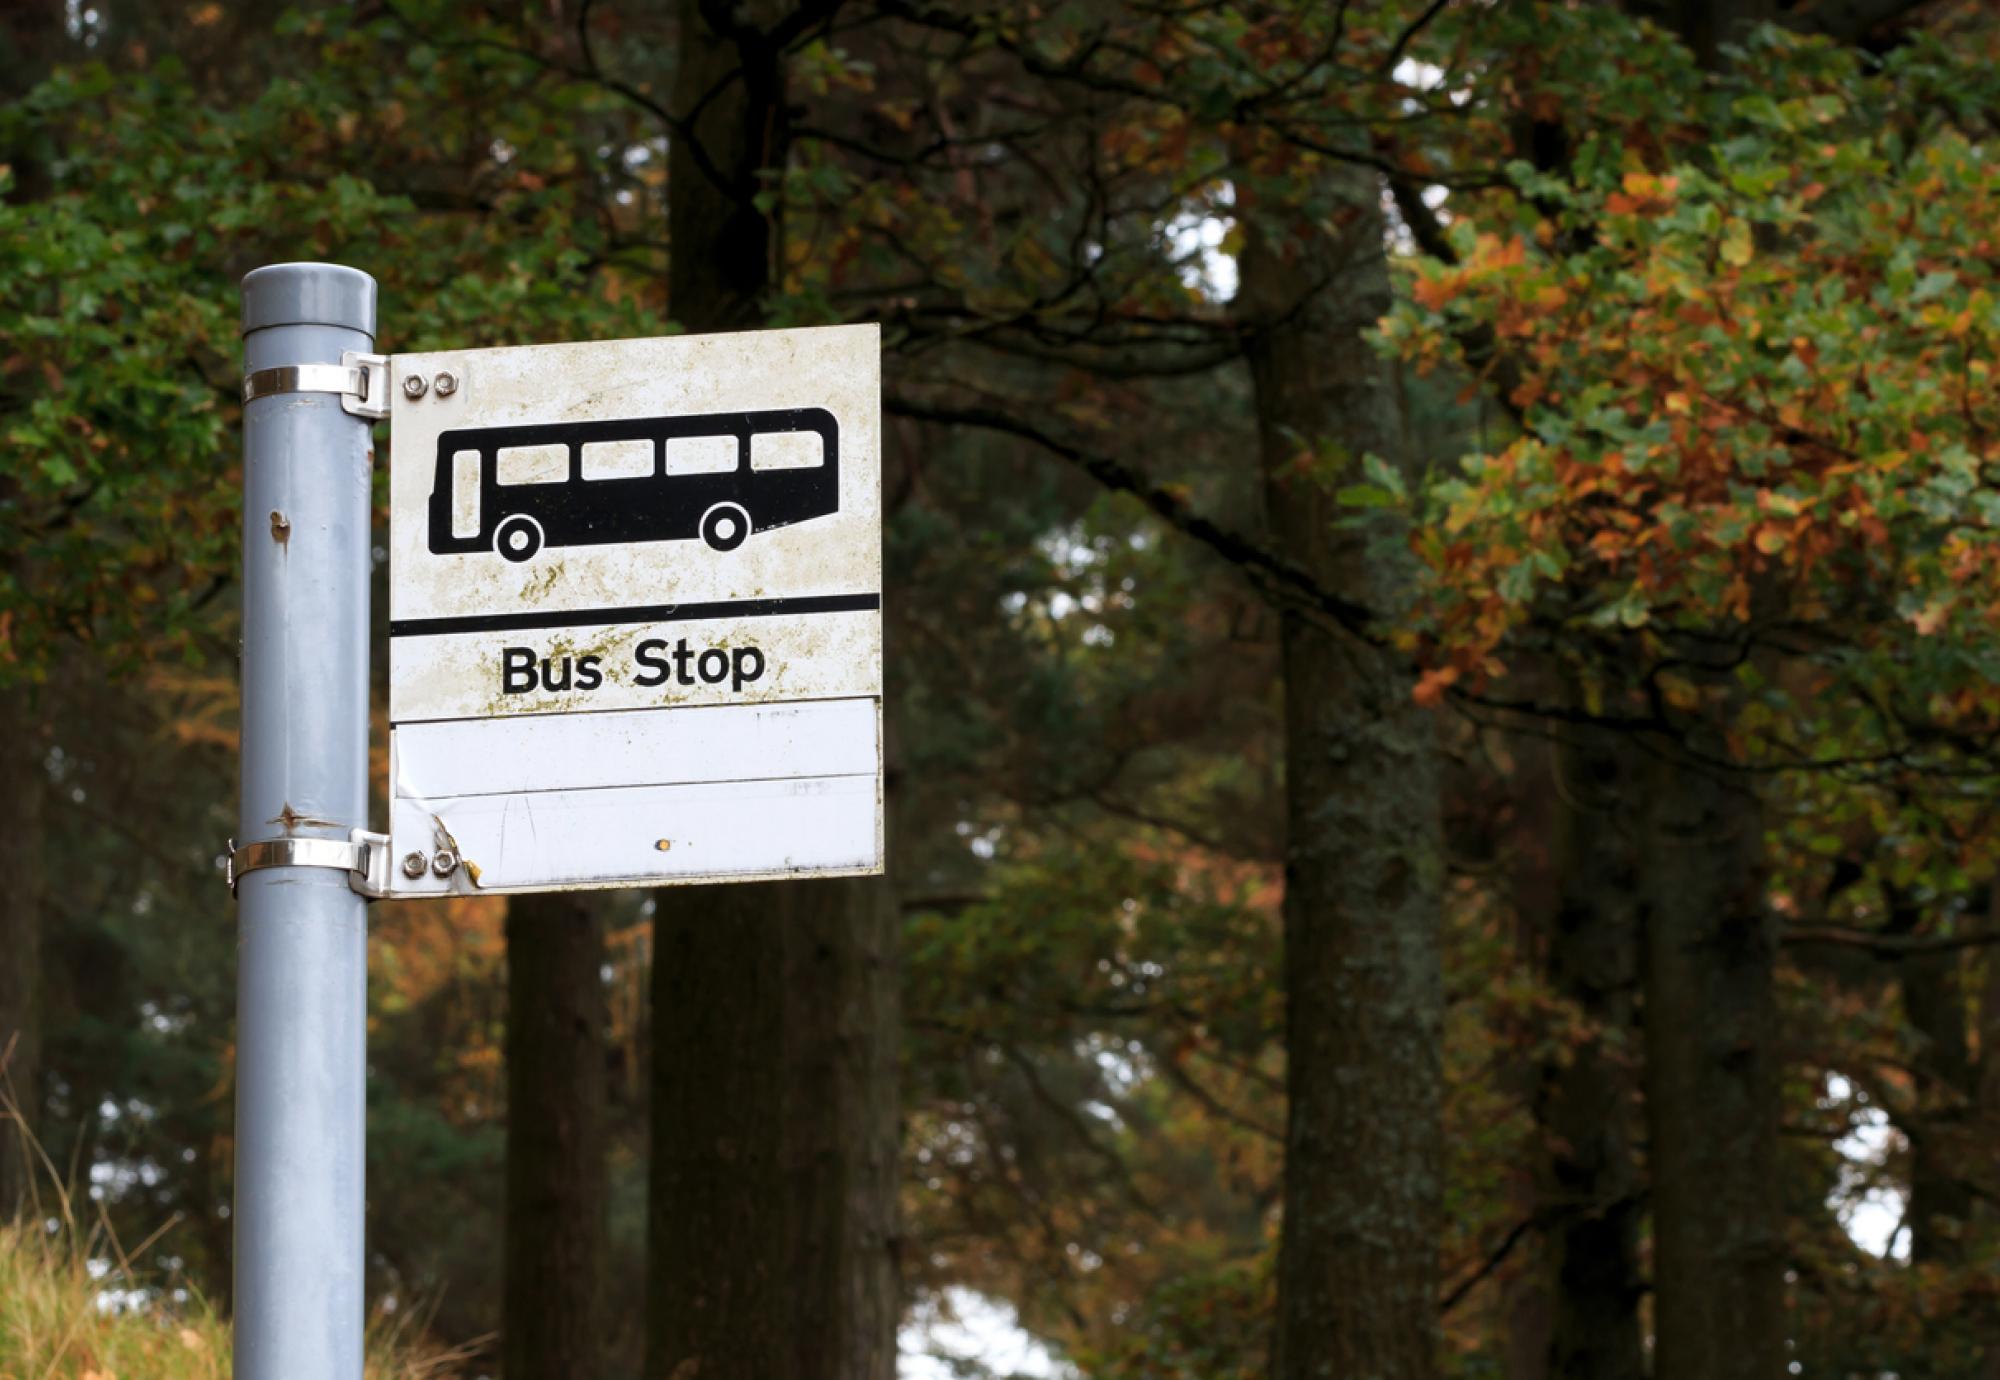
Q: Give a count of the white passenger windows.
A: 4